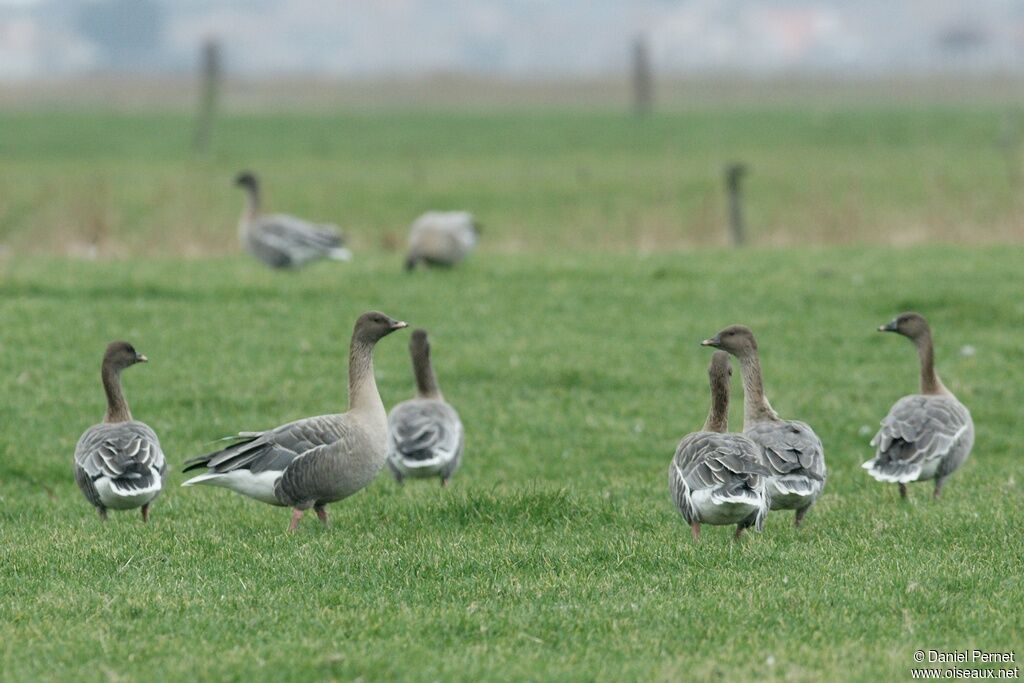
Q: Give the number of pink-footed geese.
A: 8